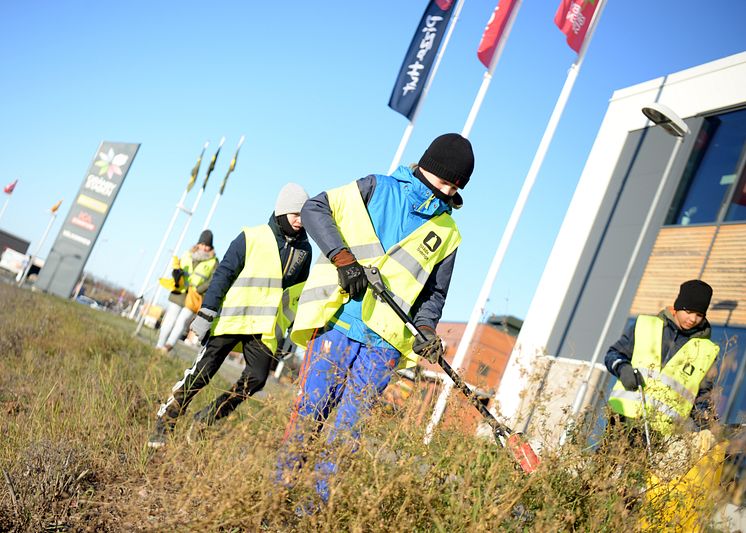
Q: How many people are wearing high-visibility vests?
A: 4